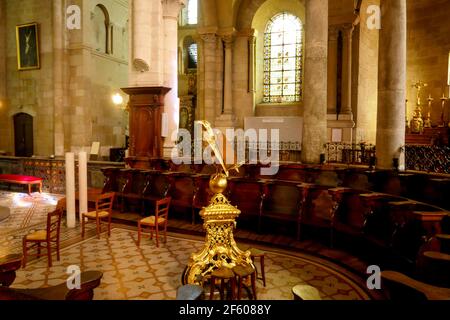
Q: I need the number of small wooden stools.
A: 3